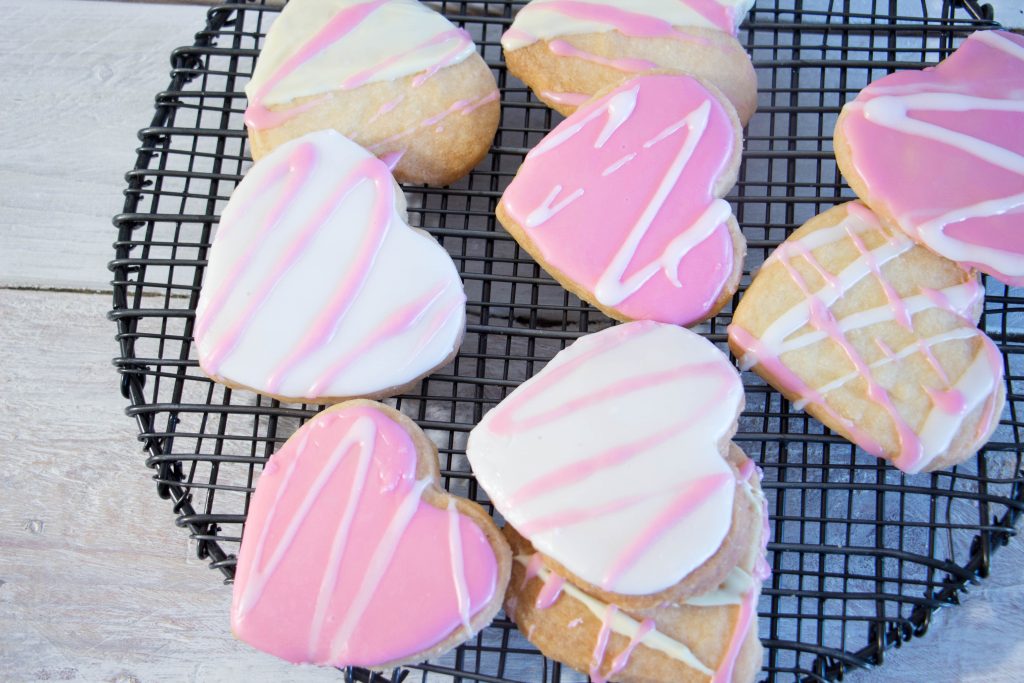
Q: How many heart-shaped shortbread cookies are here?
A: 9